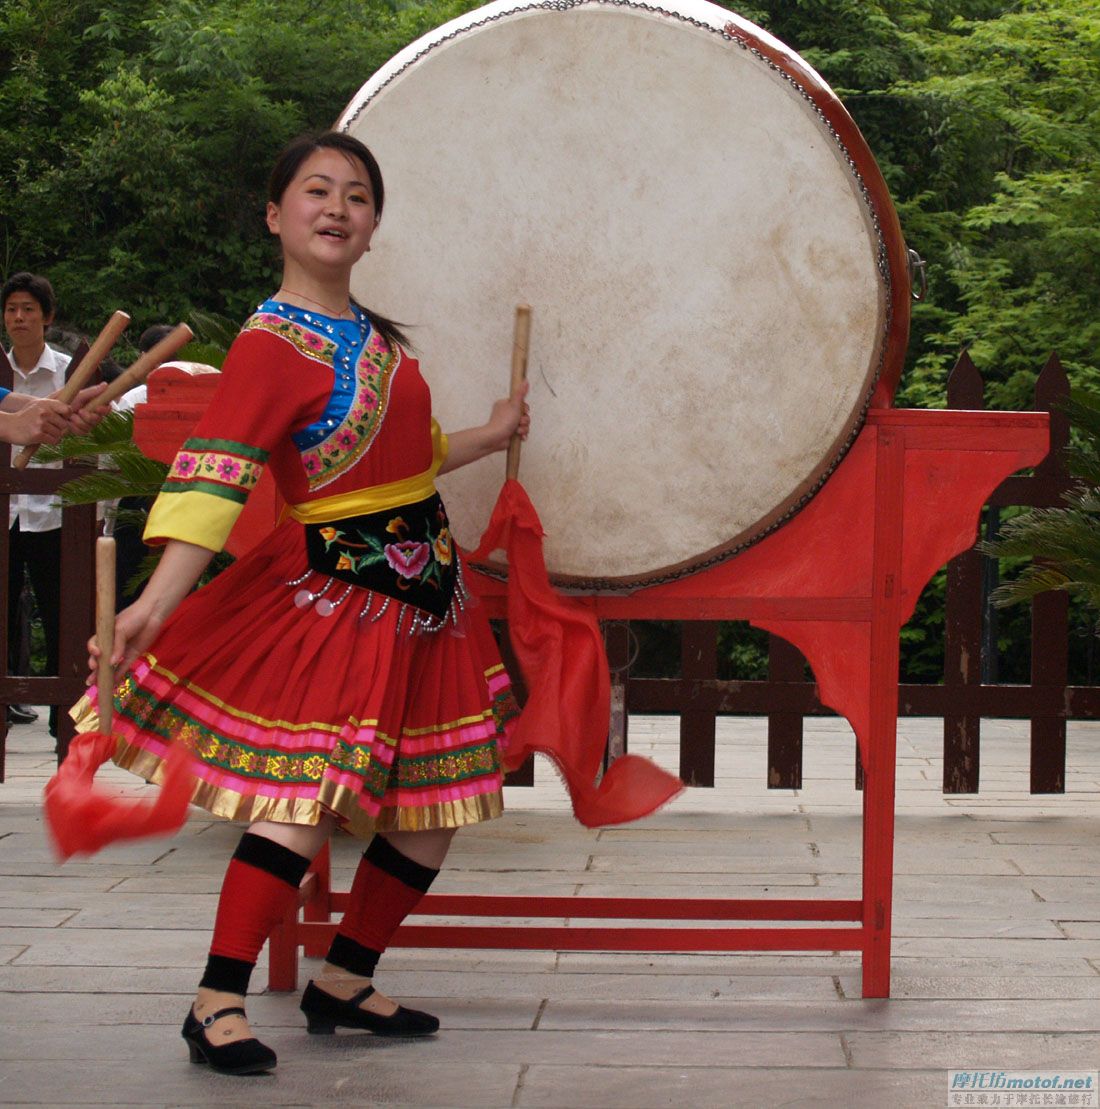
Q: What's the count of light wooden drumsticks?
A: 4